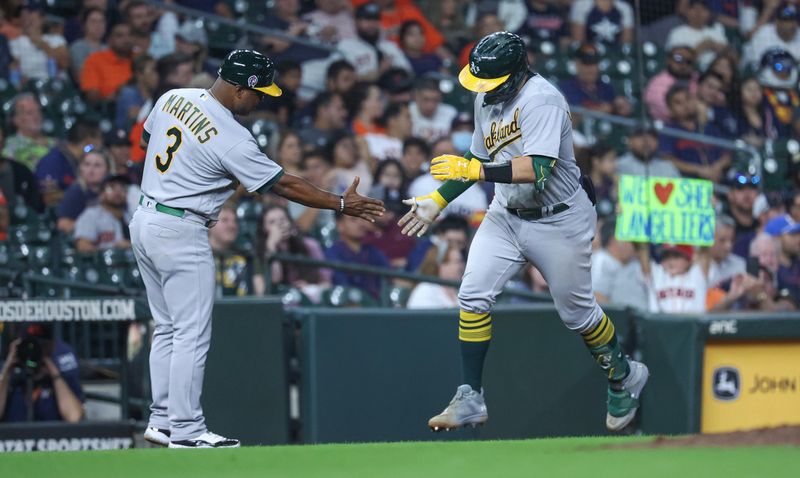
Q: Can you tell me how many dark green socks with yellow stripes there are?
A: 2